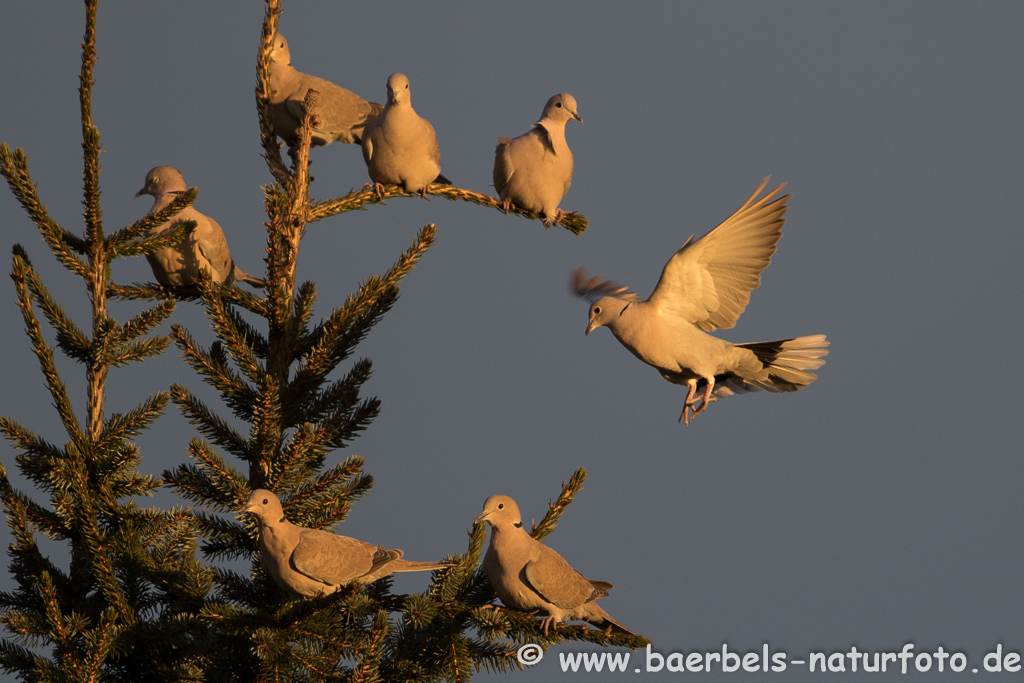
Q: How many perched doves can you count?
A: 6